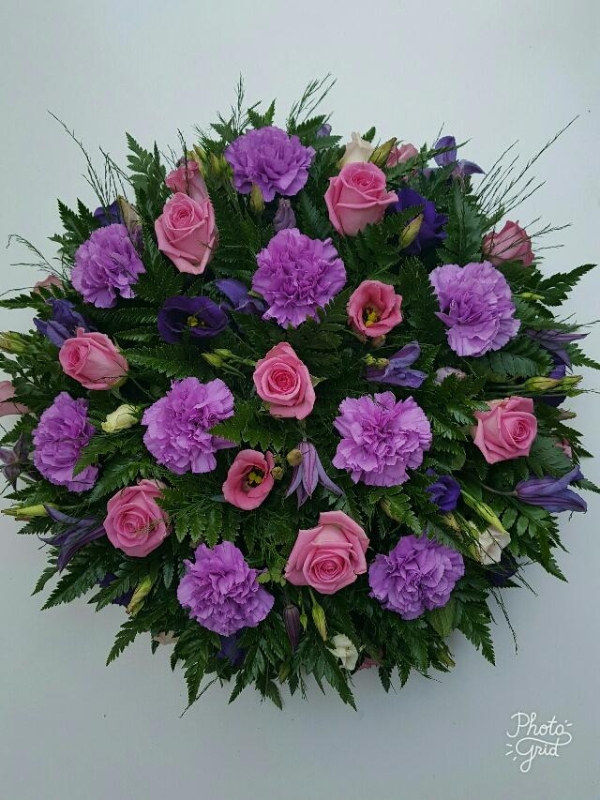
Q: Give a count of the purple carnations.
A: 9